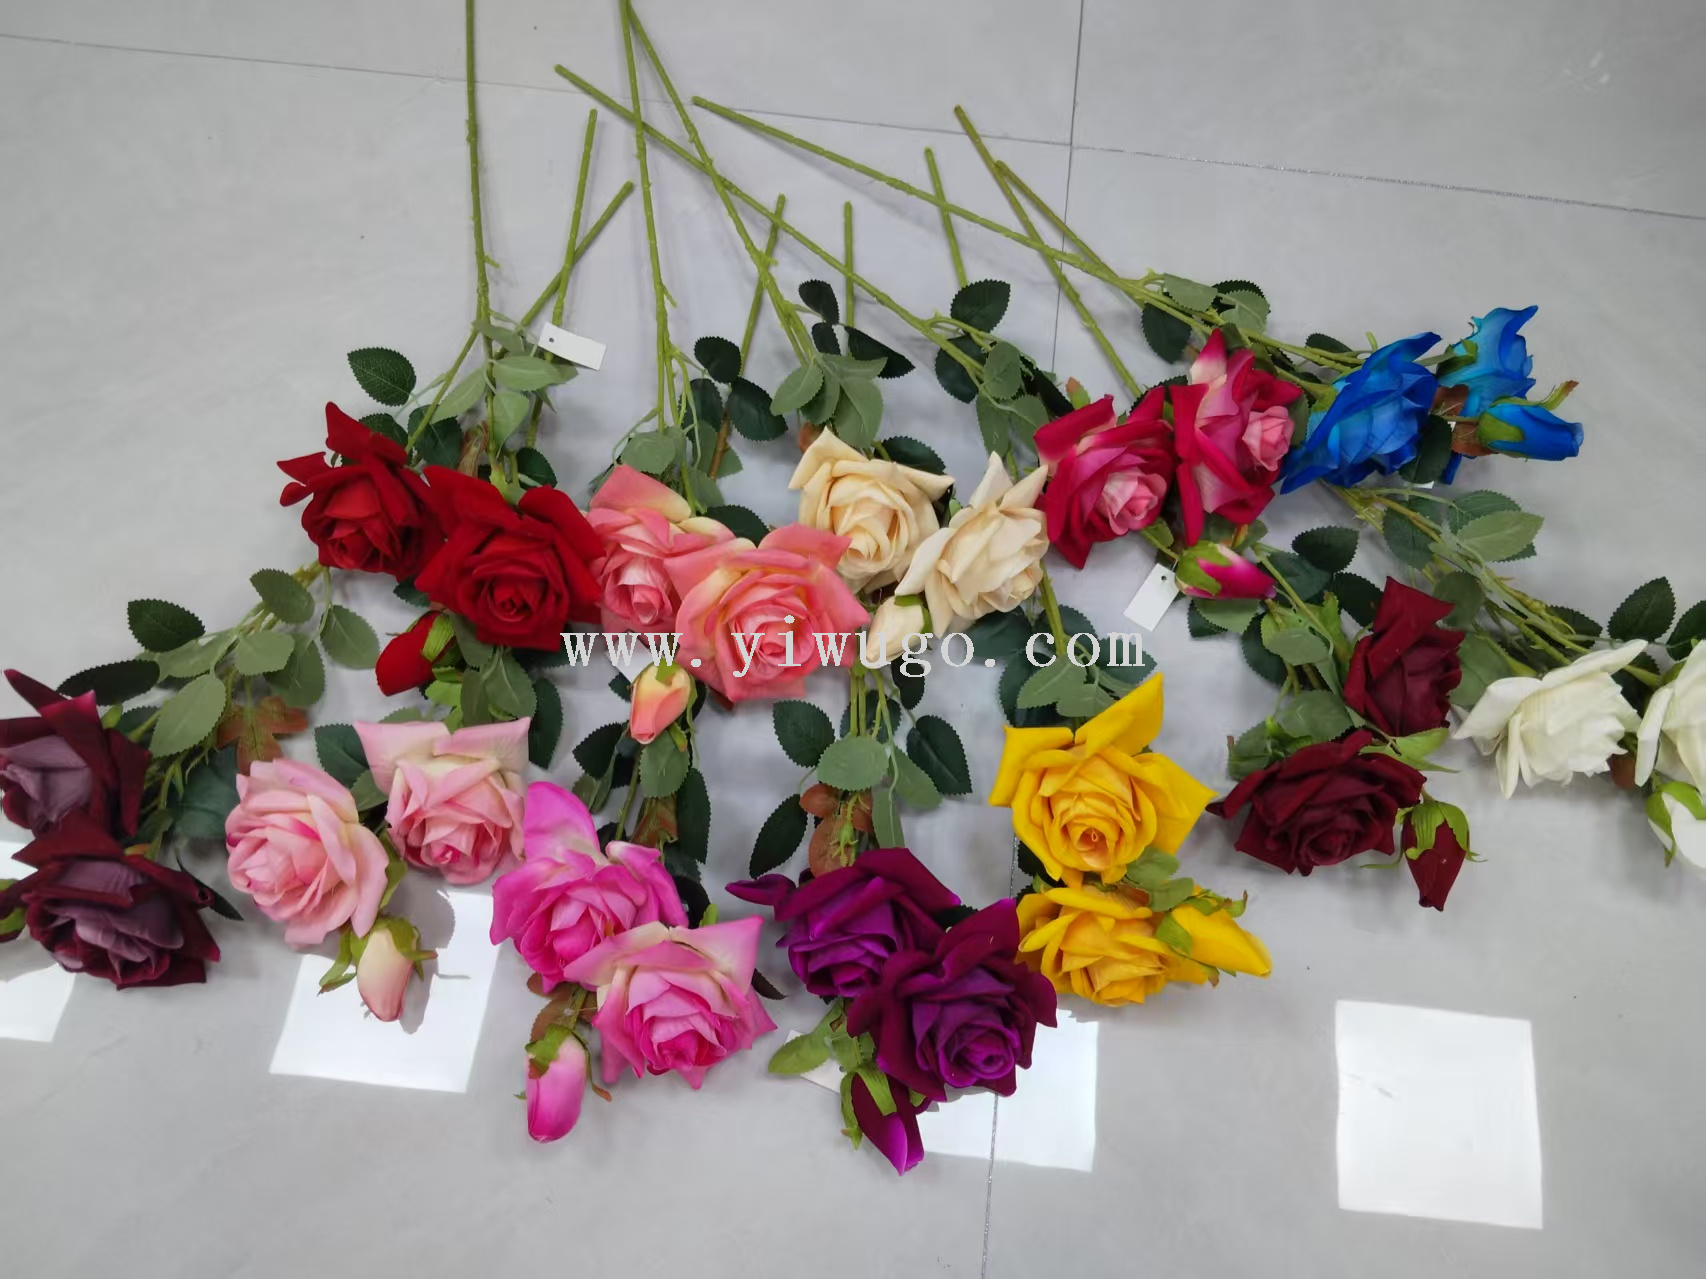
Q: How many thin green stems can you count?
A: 12